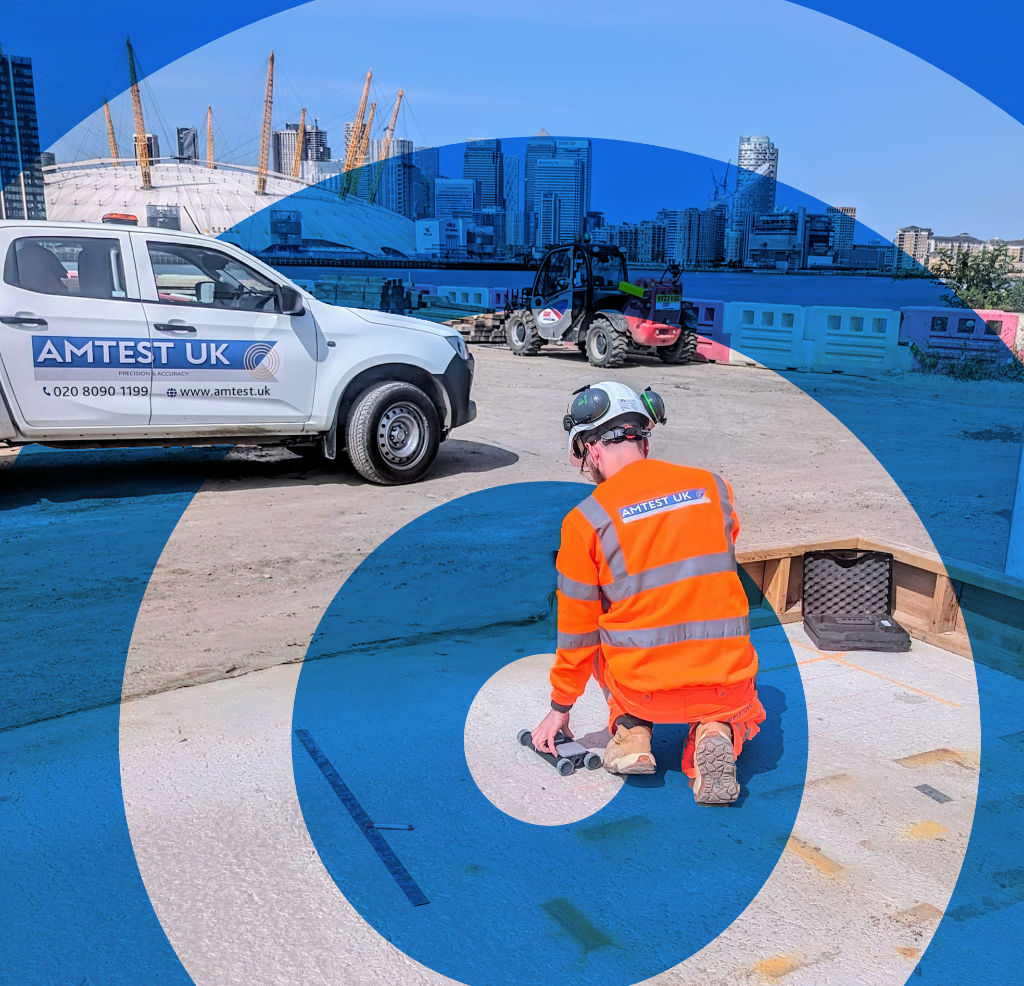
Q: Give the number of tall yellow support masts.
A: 8